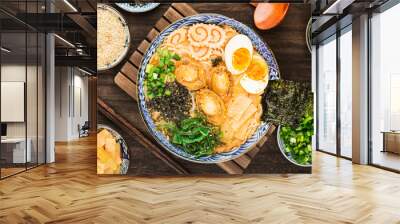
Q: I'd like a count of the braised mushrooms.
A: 3